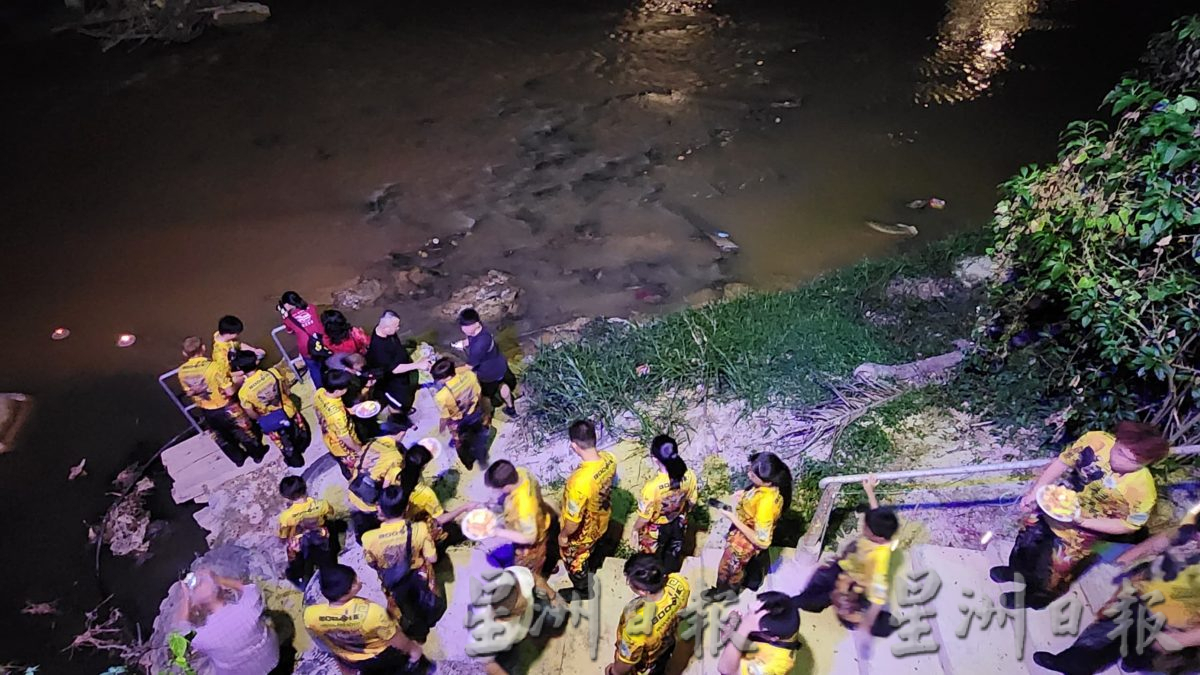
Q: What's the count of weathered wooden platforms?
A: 1